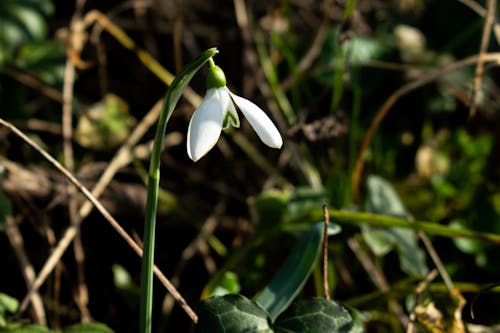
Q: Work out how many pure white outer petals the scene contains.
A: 2